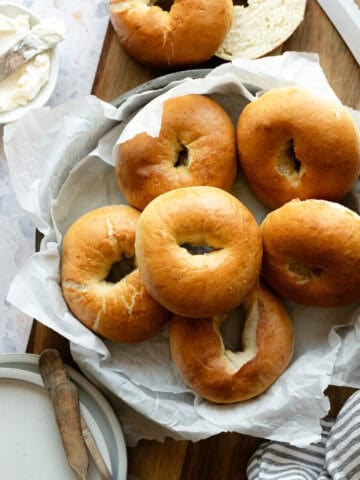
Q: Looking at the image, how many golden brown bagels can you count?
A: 7